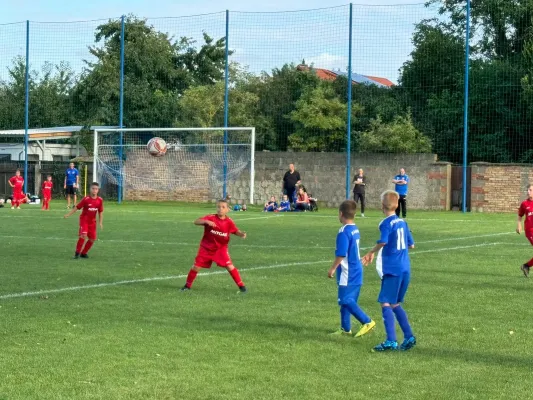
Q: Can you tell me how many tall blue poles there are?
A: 5